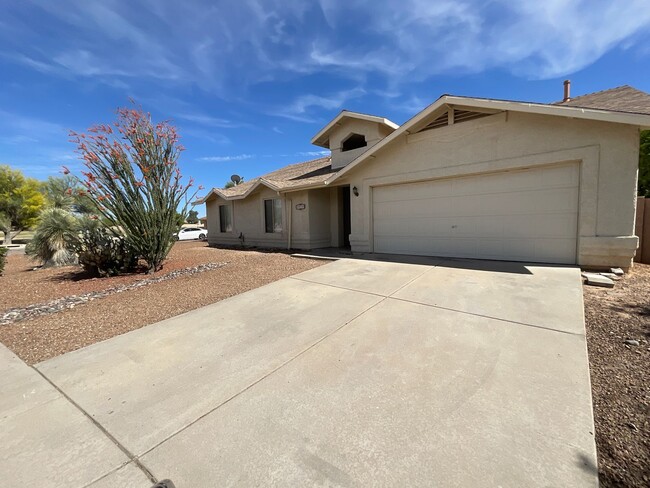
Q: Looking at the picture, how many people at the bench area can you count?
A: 0